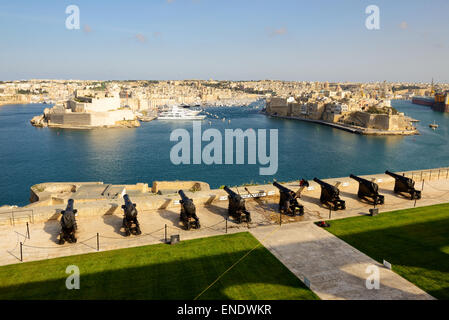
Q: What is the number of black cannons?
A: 8